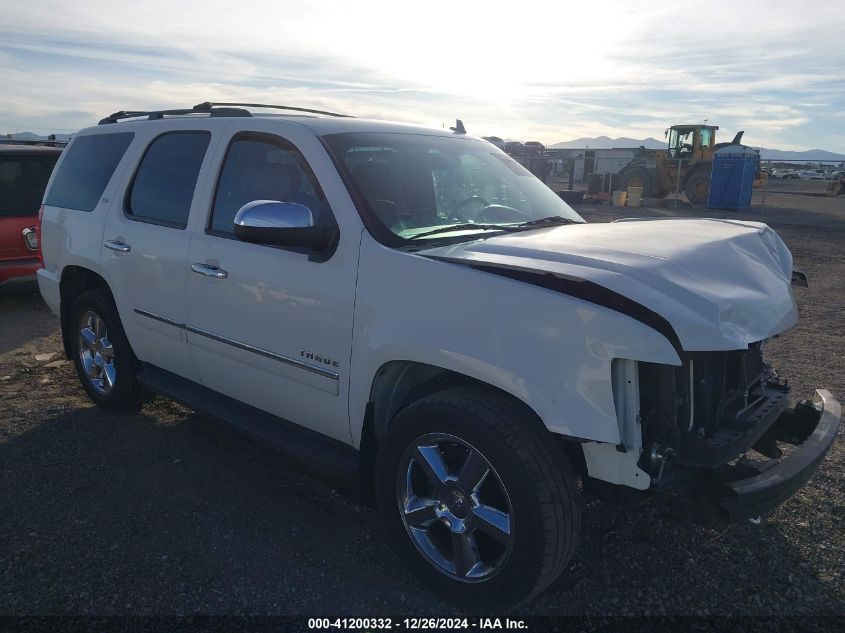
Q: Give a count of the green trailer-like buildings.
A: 0